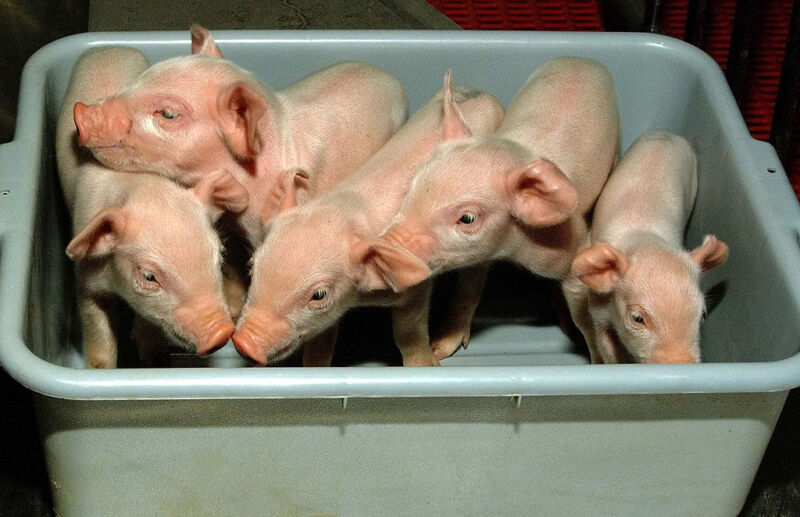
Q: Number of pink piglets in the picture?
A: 5